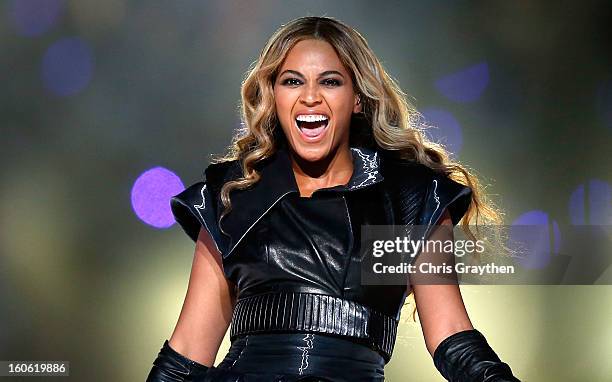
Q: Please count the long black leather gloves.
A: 2